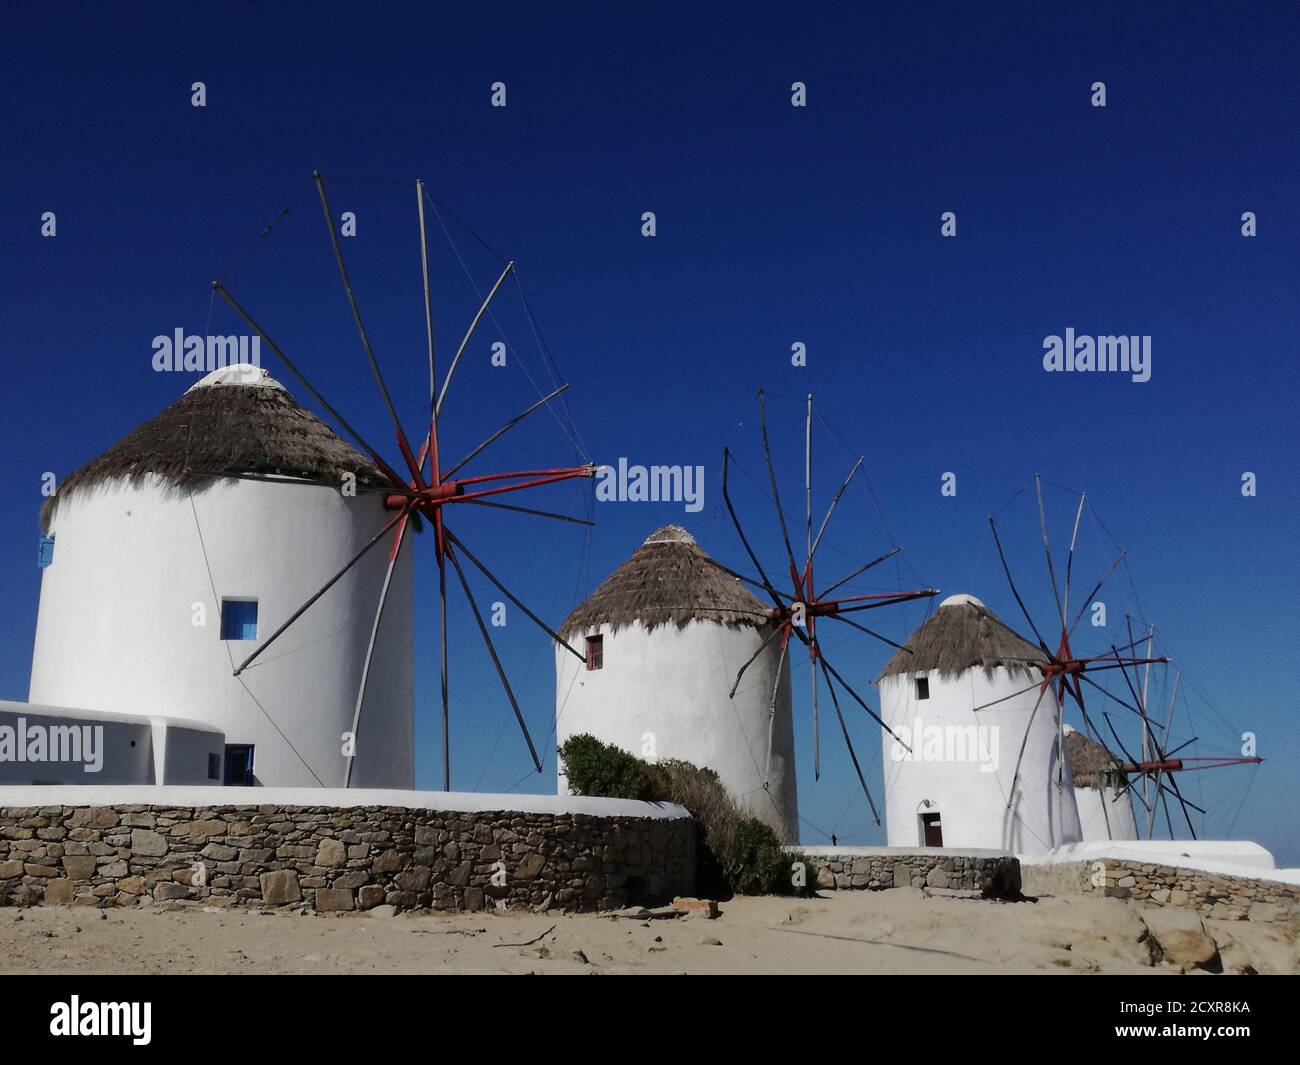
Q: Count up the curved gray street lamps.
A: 0